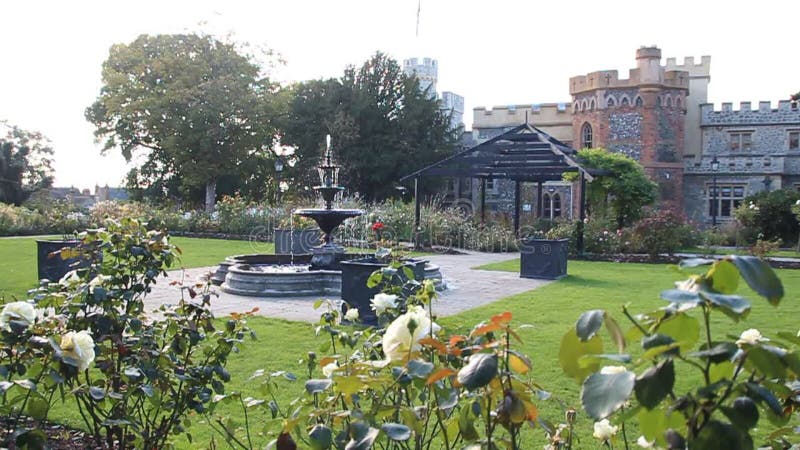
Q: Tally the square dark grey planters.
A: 4